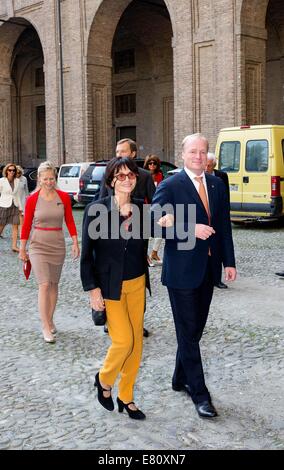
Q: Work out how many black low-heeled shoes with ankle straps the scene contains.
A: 2